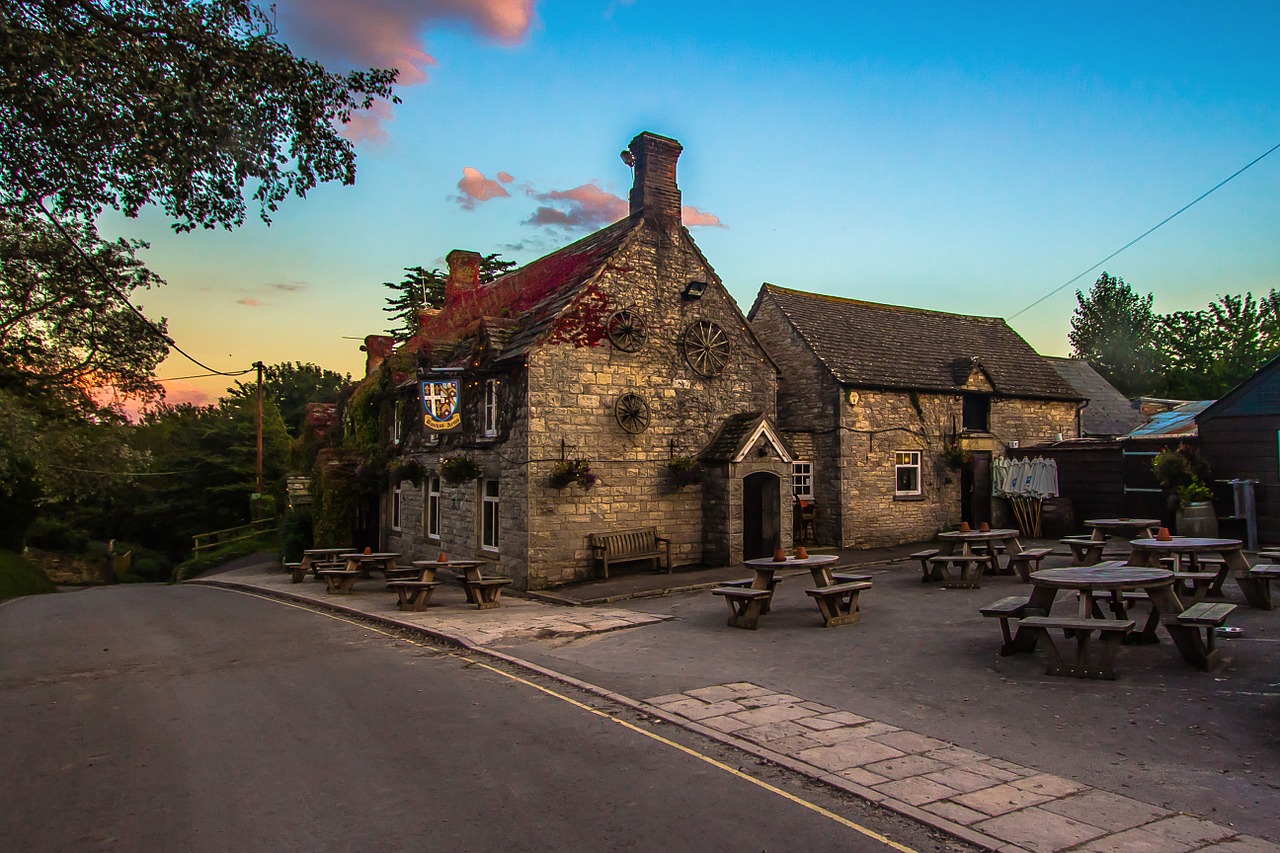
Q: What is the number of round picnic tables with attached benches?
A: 8